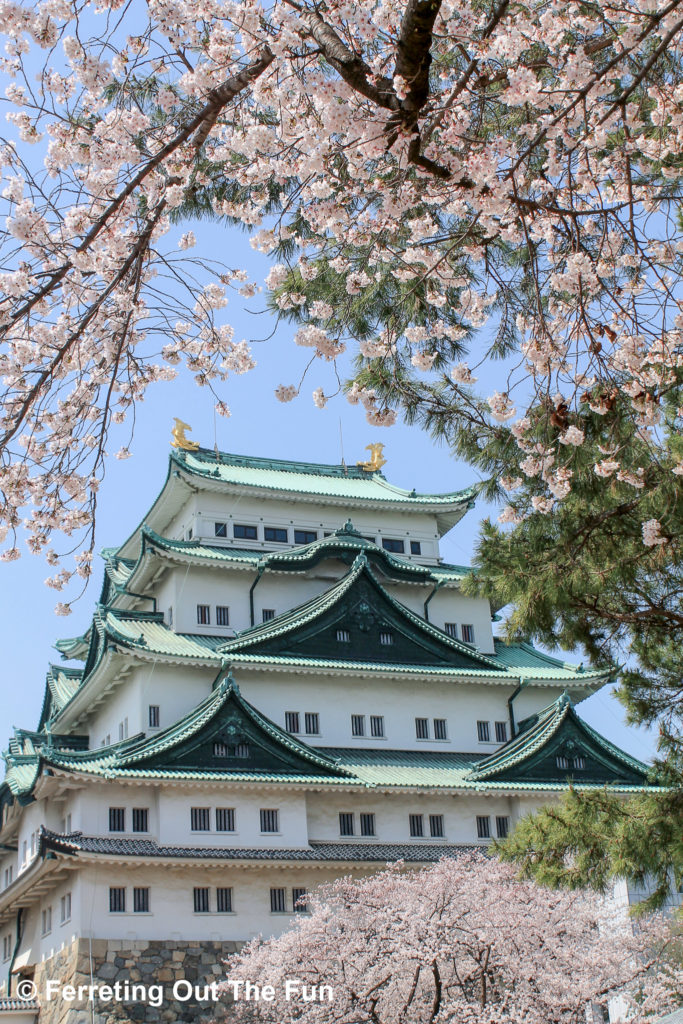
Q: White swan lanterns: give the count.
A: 0